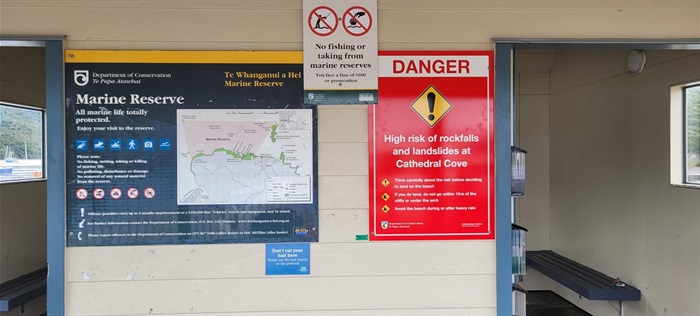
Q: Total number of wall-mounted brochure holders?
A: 3